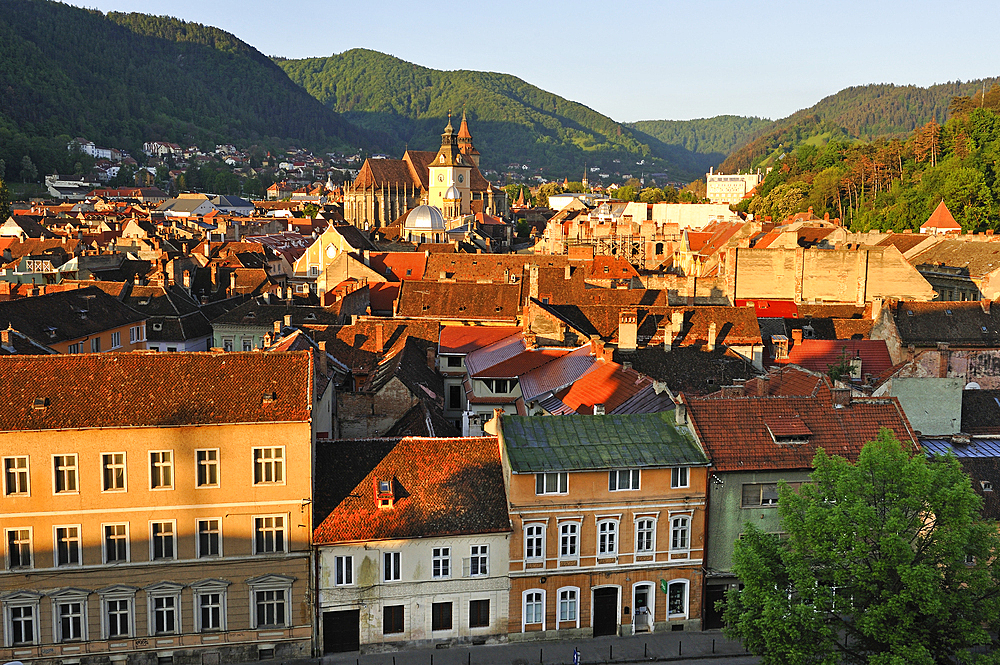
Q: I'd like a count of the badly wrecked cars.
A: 0